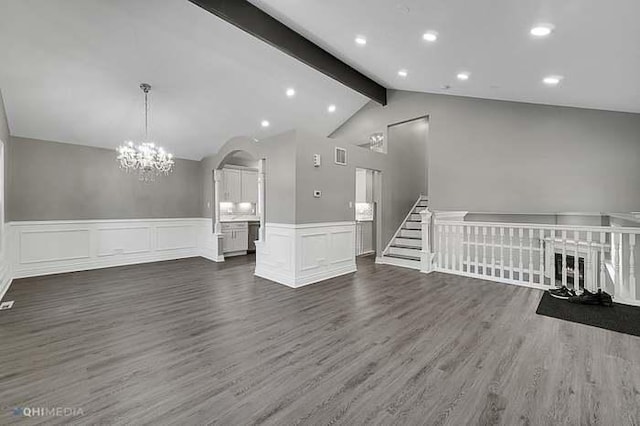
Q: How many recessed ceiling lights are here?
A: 9